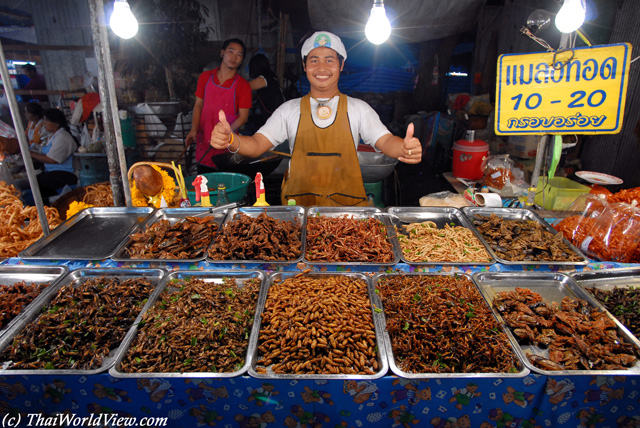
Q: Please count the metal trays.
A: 13